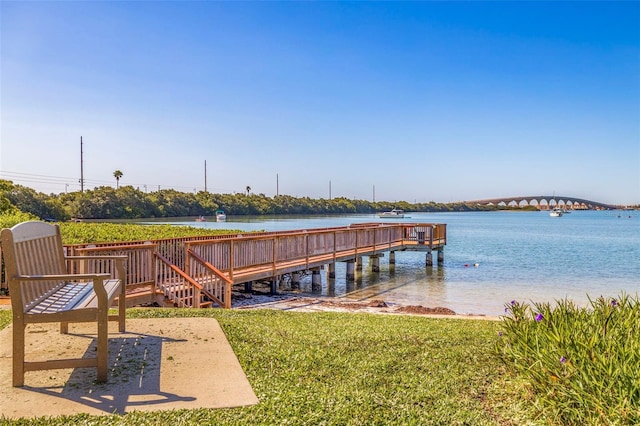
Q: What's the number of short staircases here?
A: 1